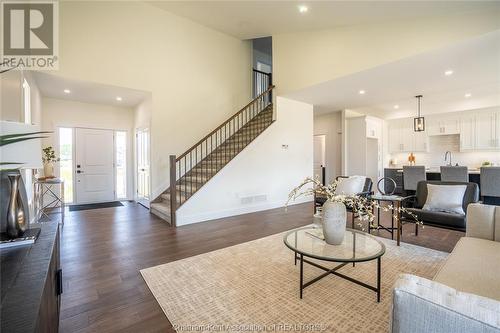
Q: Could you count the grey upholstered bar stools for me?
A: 3